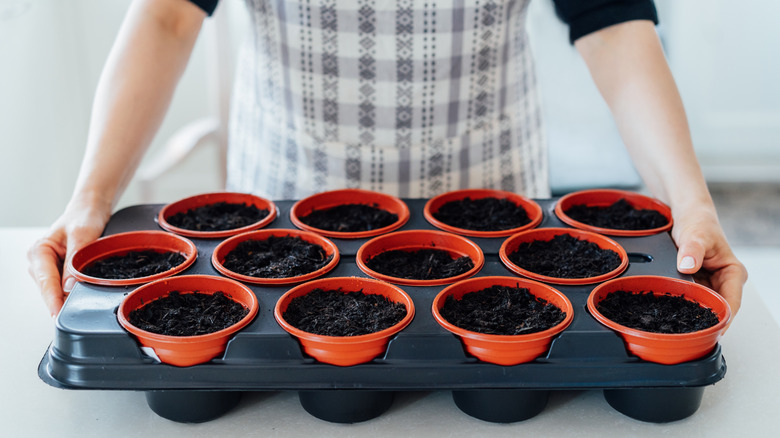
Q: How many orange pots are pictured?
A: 12